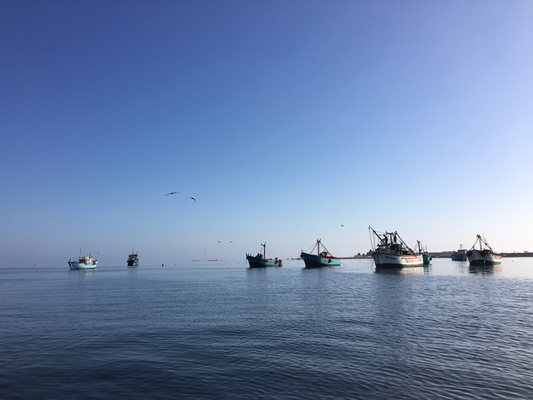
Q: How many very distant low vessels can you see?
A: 2